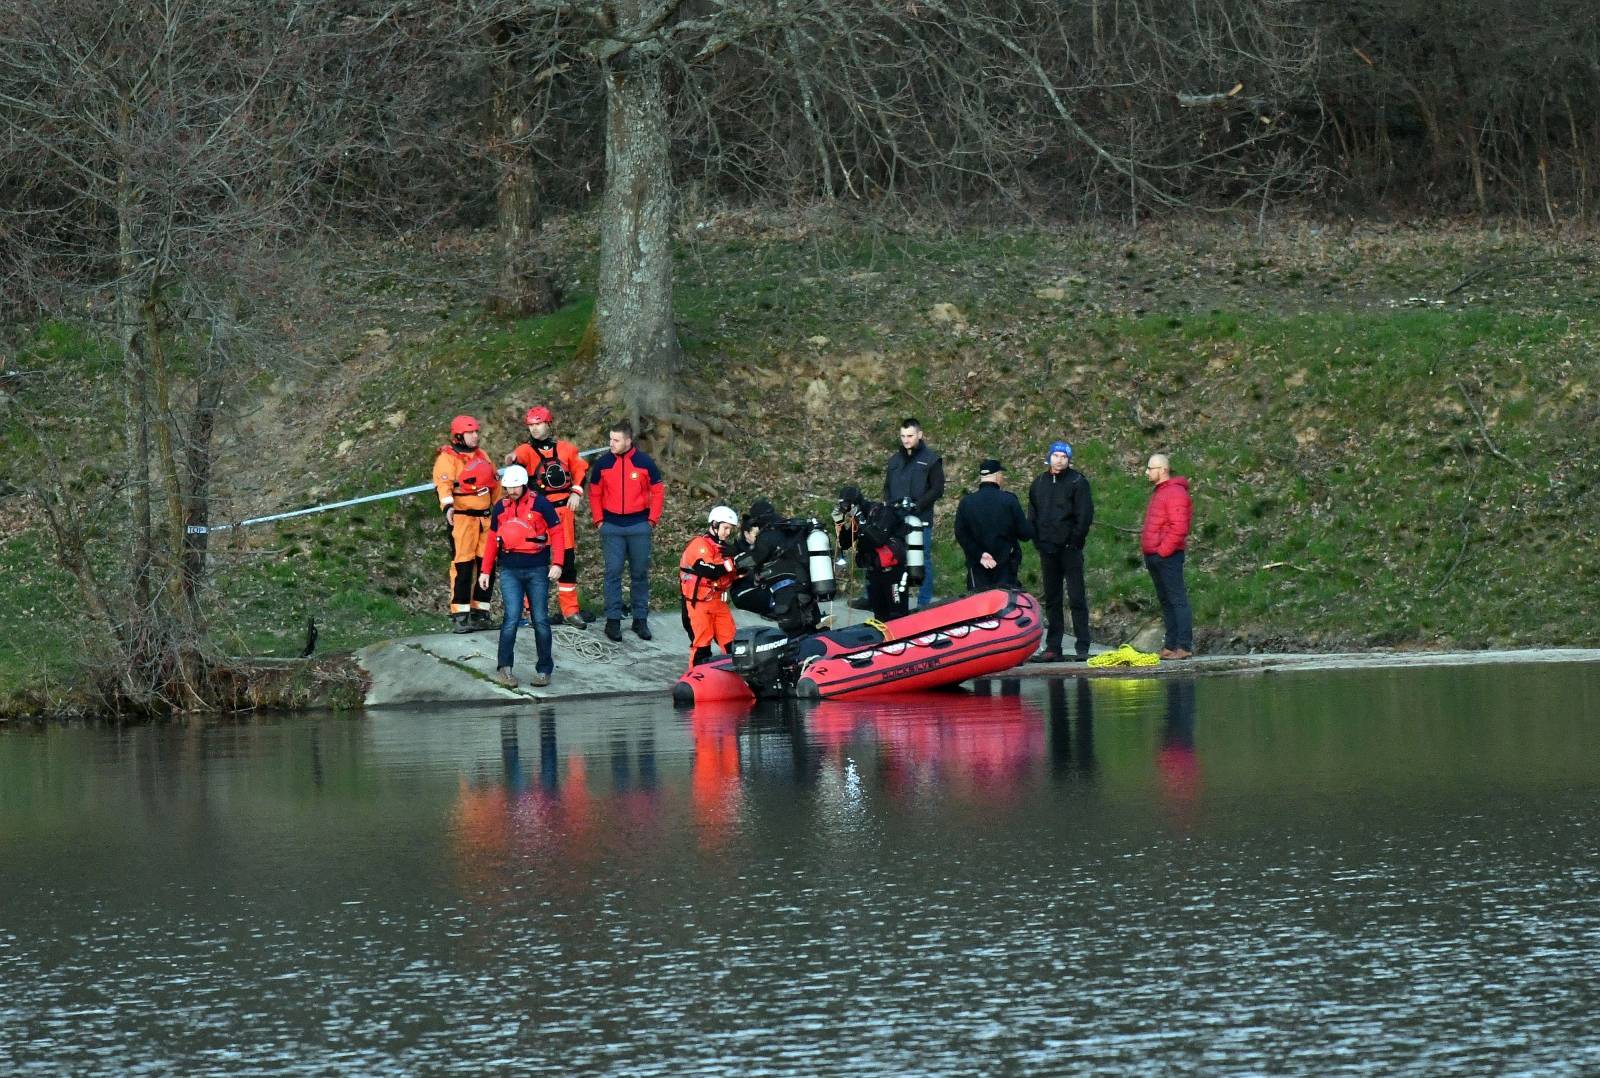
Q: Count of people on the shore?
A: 12